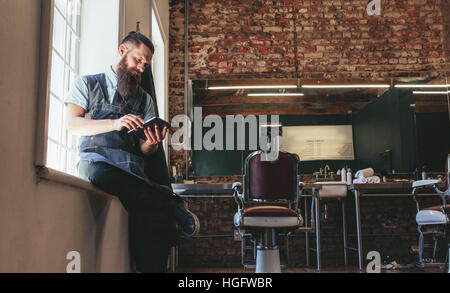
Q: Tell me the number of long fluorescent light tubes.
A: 5